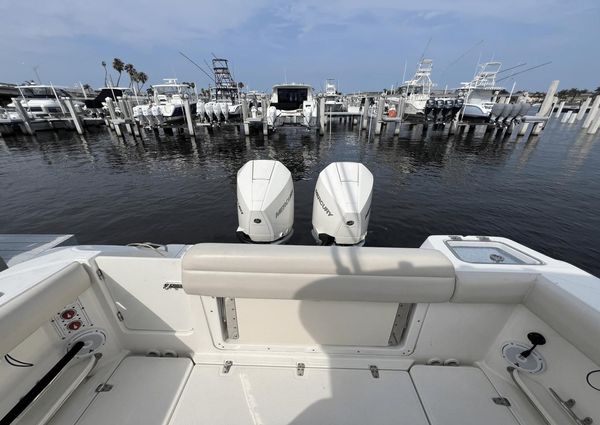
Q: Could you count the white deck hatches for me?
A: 3